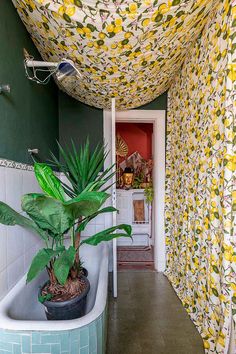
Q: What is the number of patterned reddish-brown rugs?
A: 1